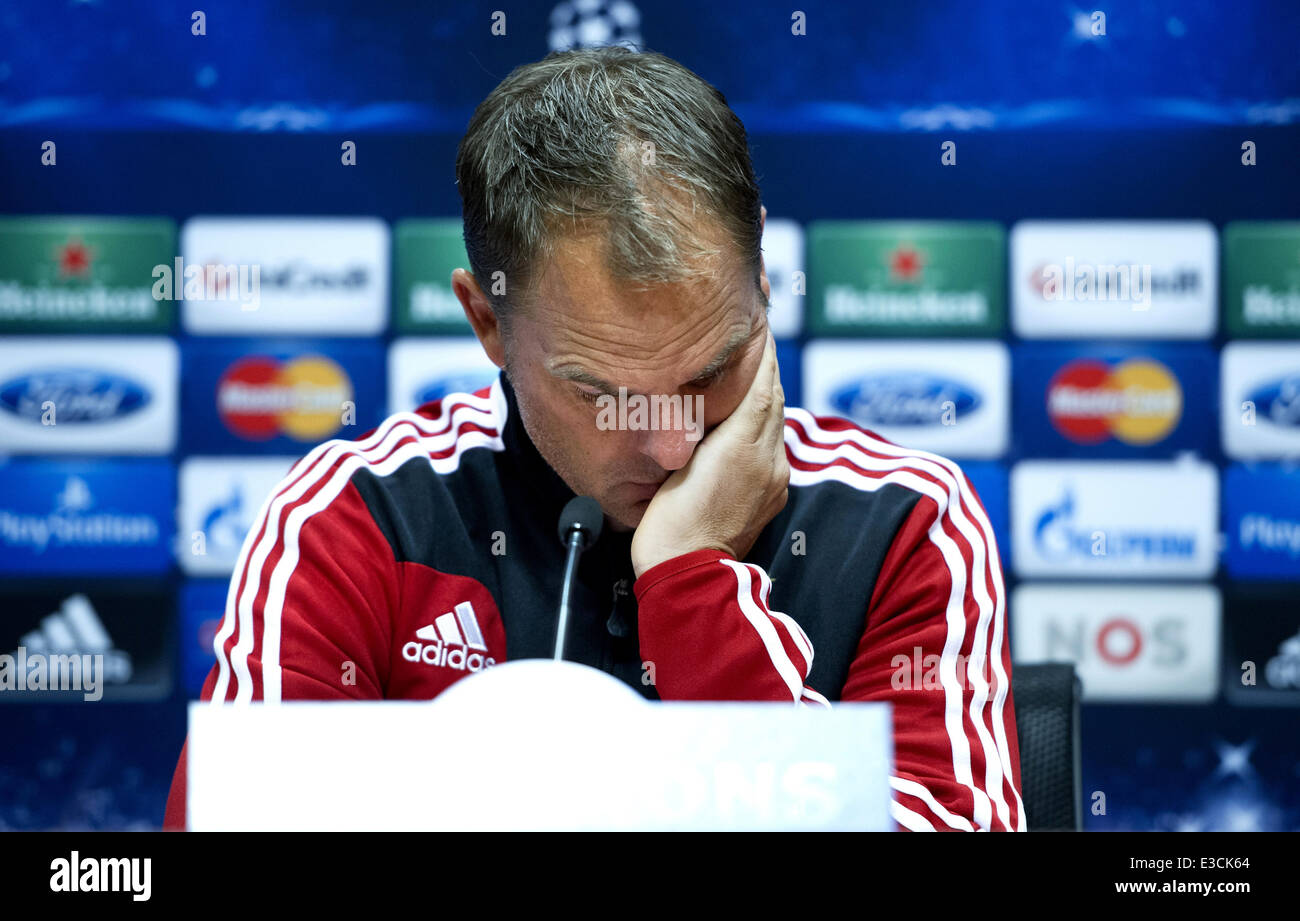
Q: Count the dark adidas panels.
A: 2